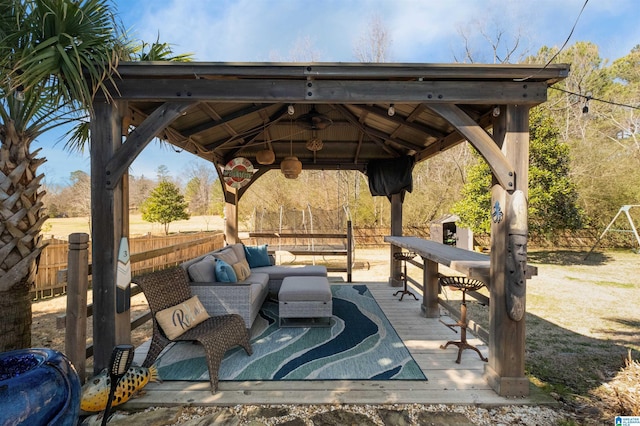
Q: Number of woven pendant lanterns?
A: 3